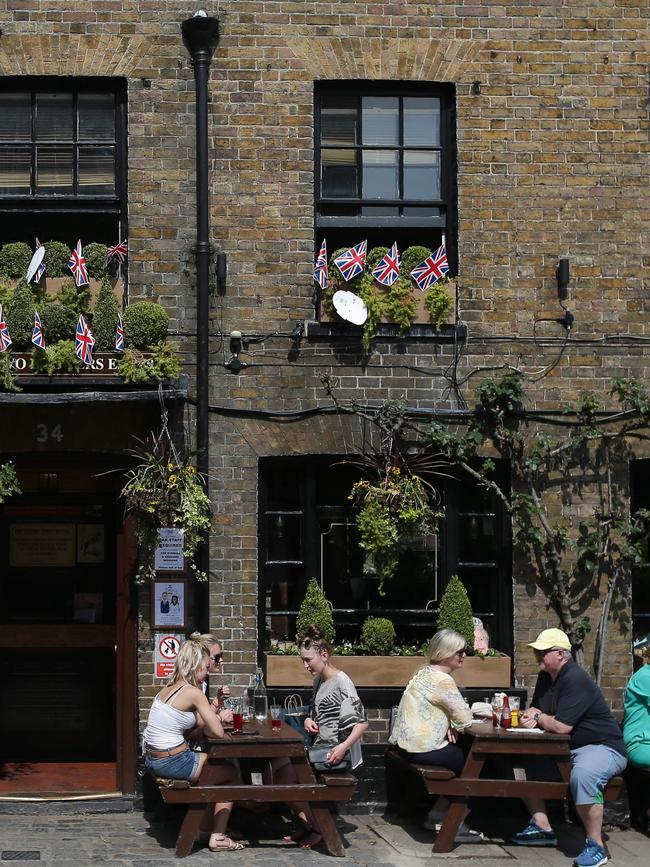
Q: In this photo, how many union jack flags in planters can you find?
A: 11